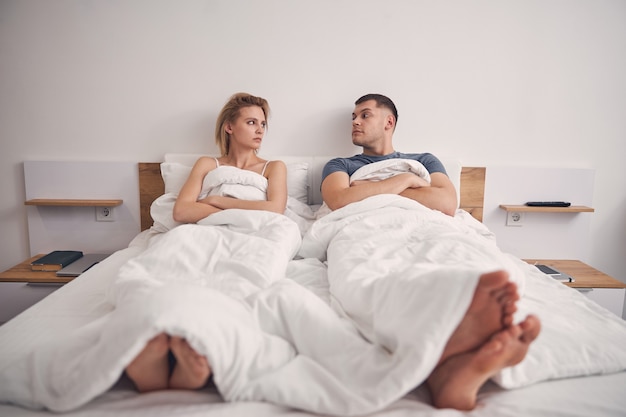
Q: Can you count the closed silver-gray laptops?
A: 1